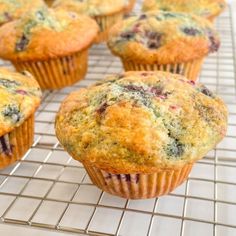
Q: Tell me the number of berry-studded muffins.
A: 7